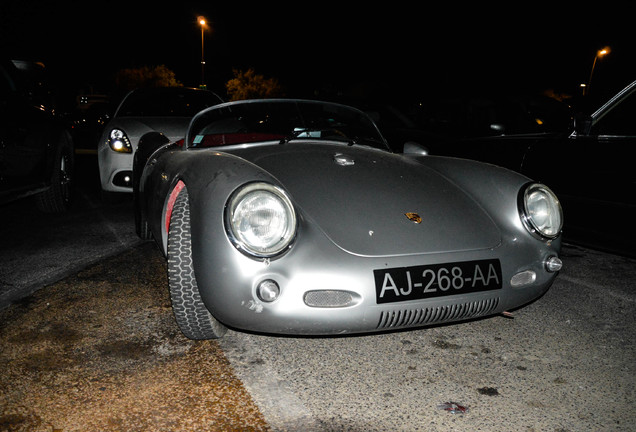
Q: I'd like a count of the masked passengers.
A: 0